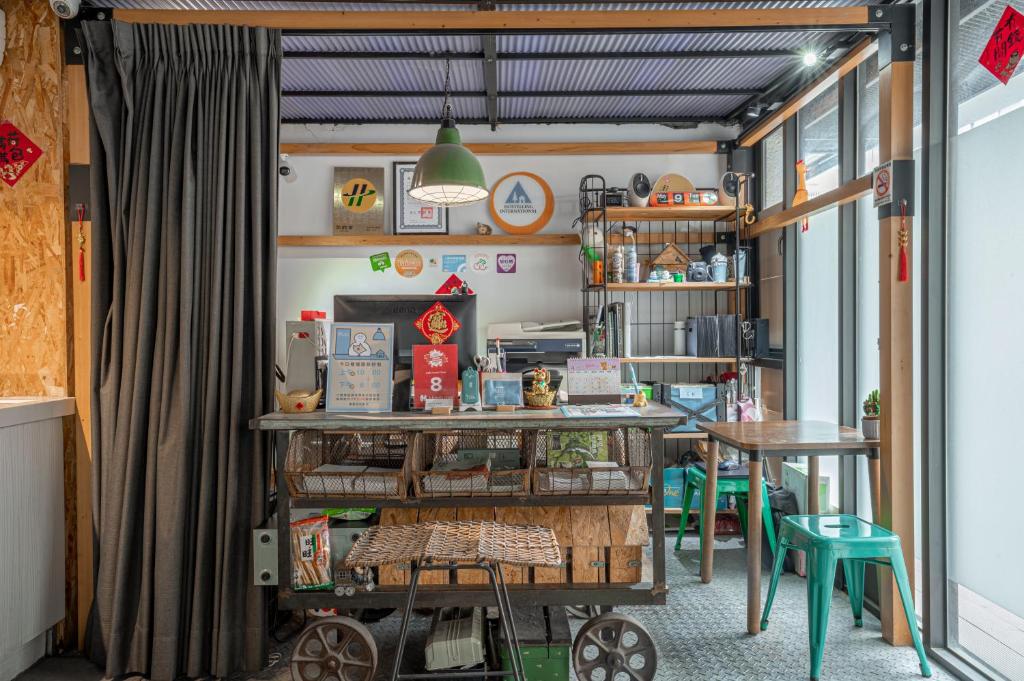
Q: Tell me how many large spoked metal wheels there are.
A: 2